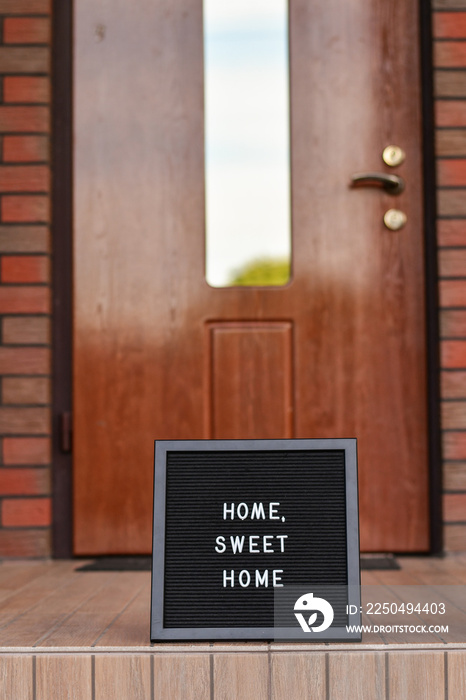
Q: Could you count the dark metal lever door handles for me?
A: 1